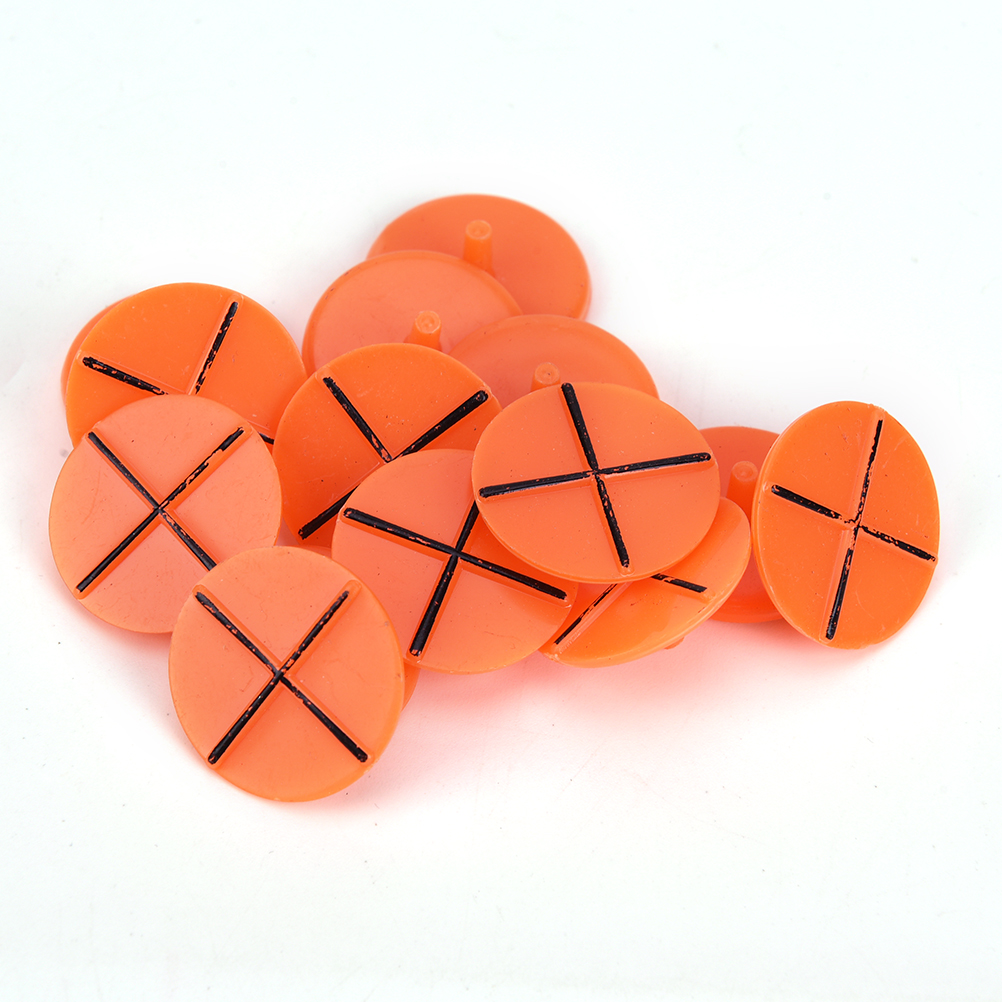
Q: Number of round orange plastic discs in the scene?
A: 14